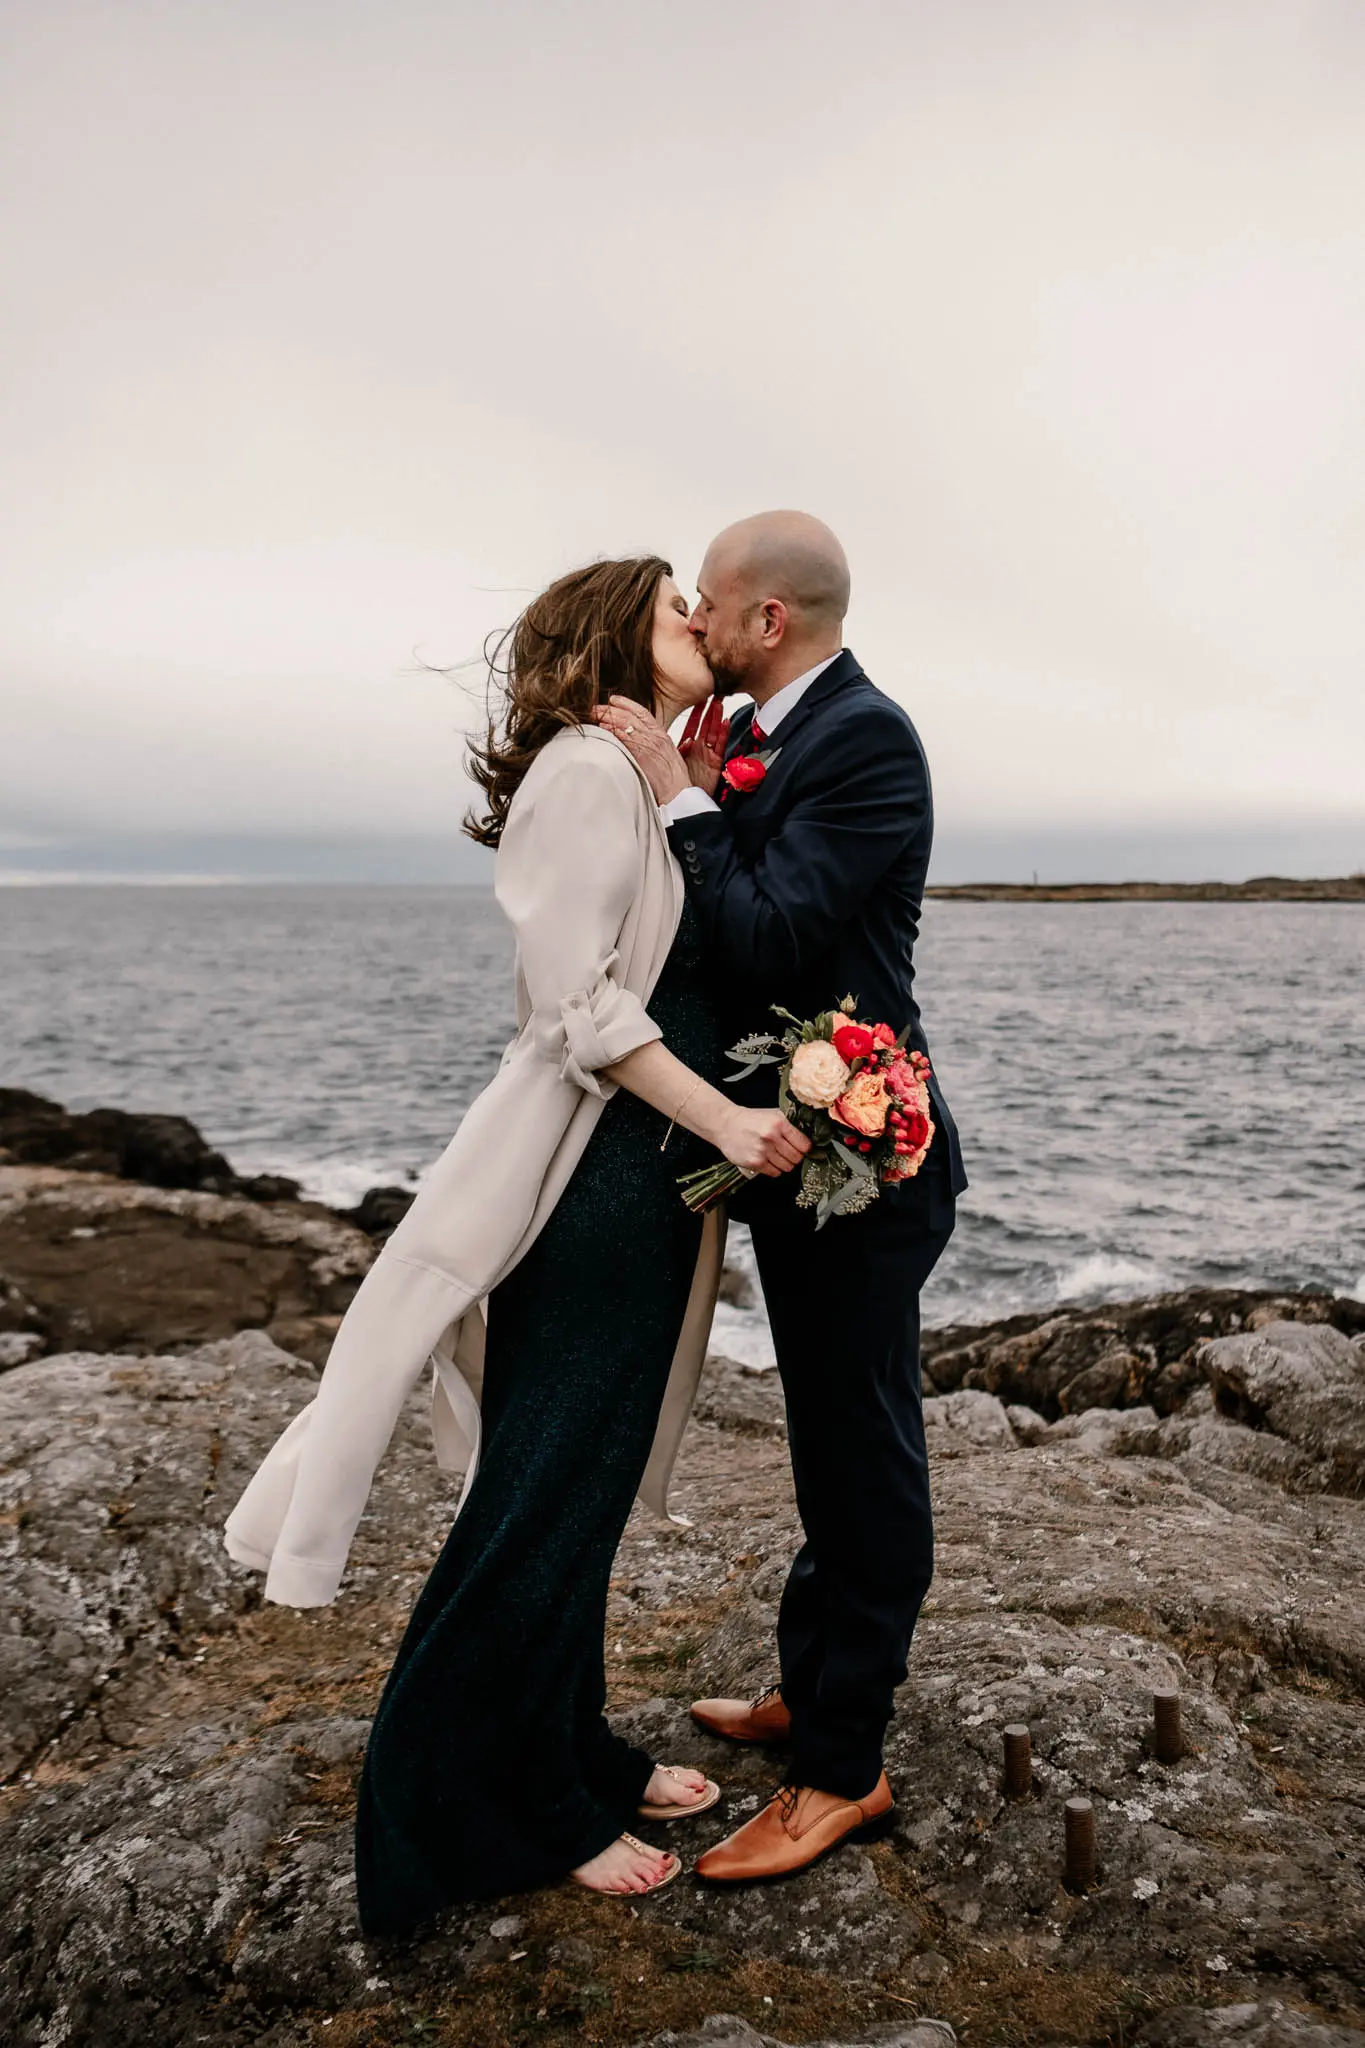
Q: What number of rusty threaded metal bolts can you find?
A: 3